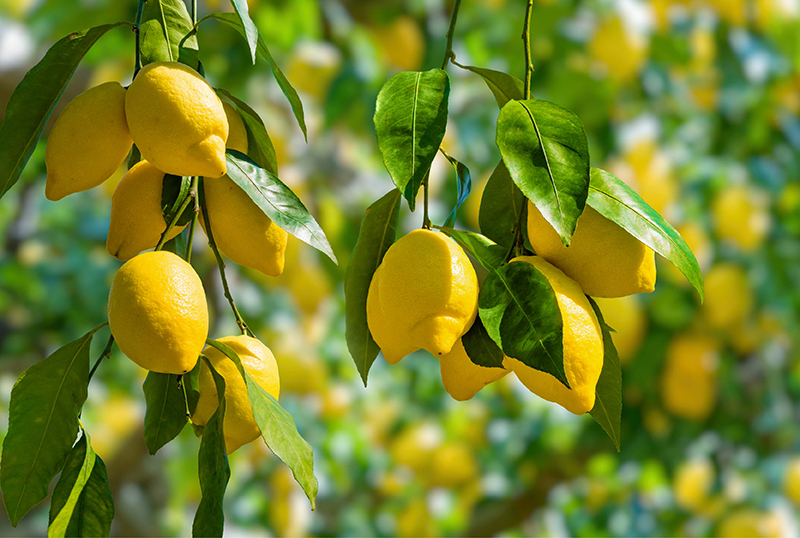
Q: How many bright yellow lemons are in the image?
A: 12